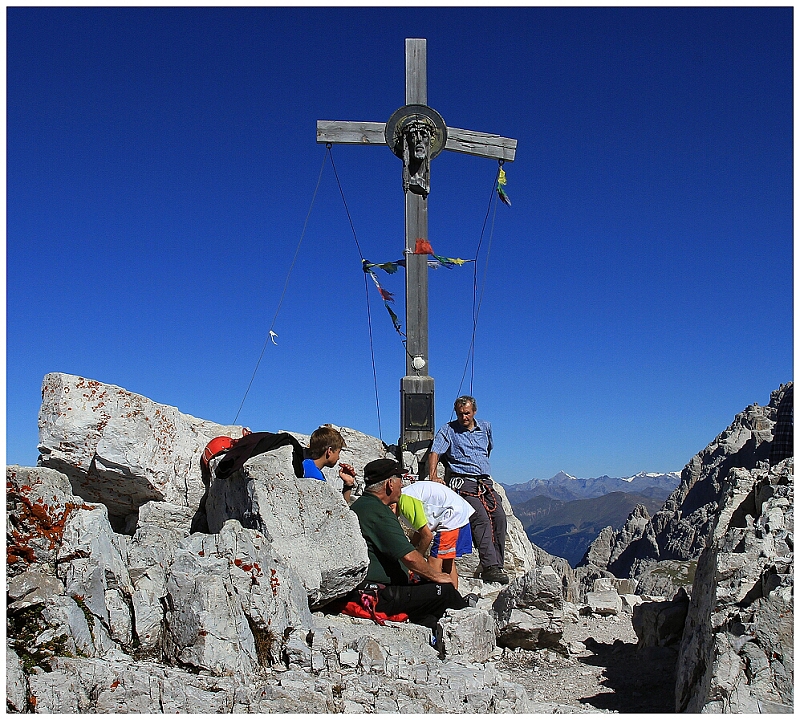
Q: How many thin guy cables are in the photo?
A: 4